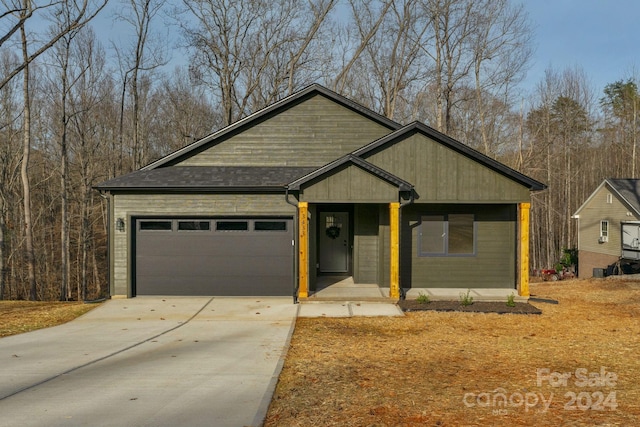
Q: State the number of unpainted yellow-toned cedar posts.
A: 3